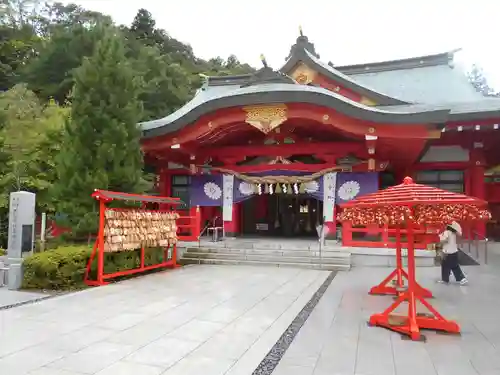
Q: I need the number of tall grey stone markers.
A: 1